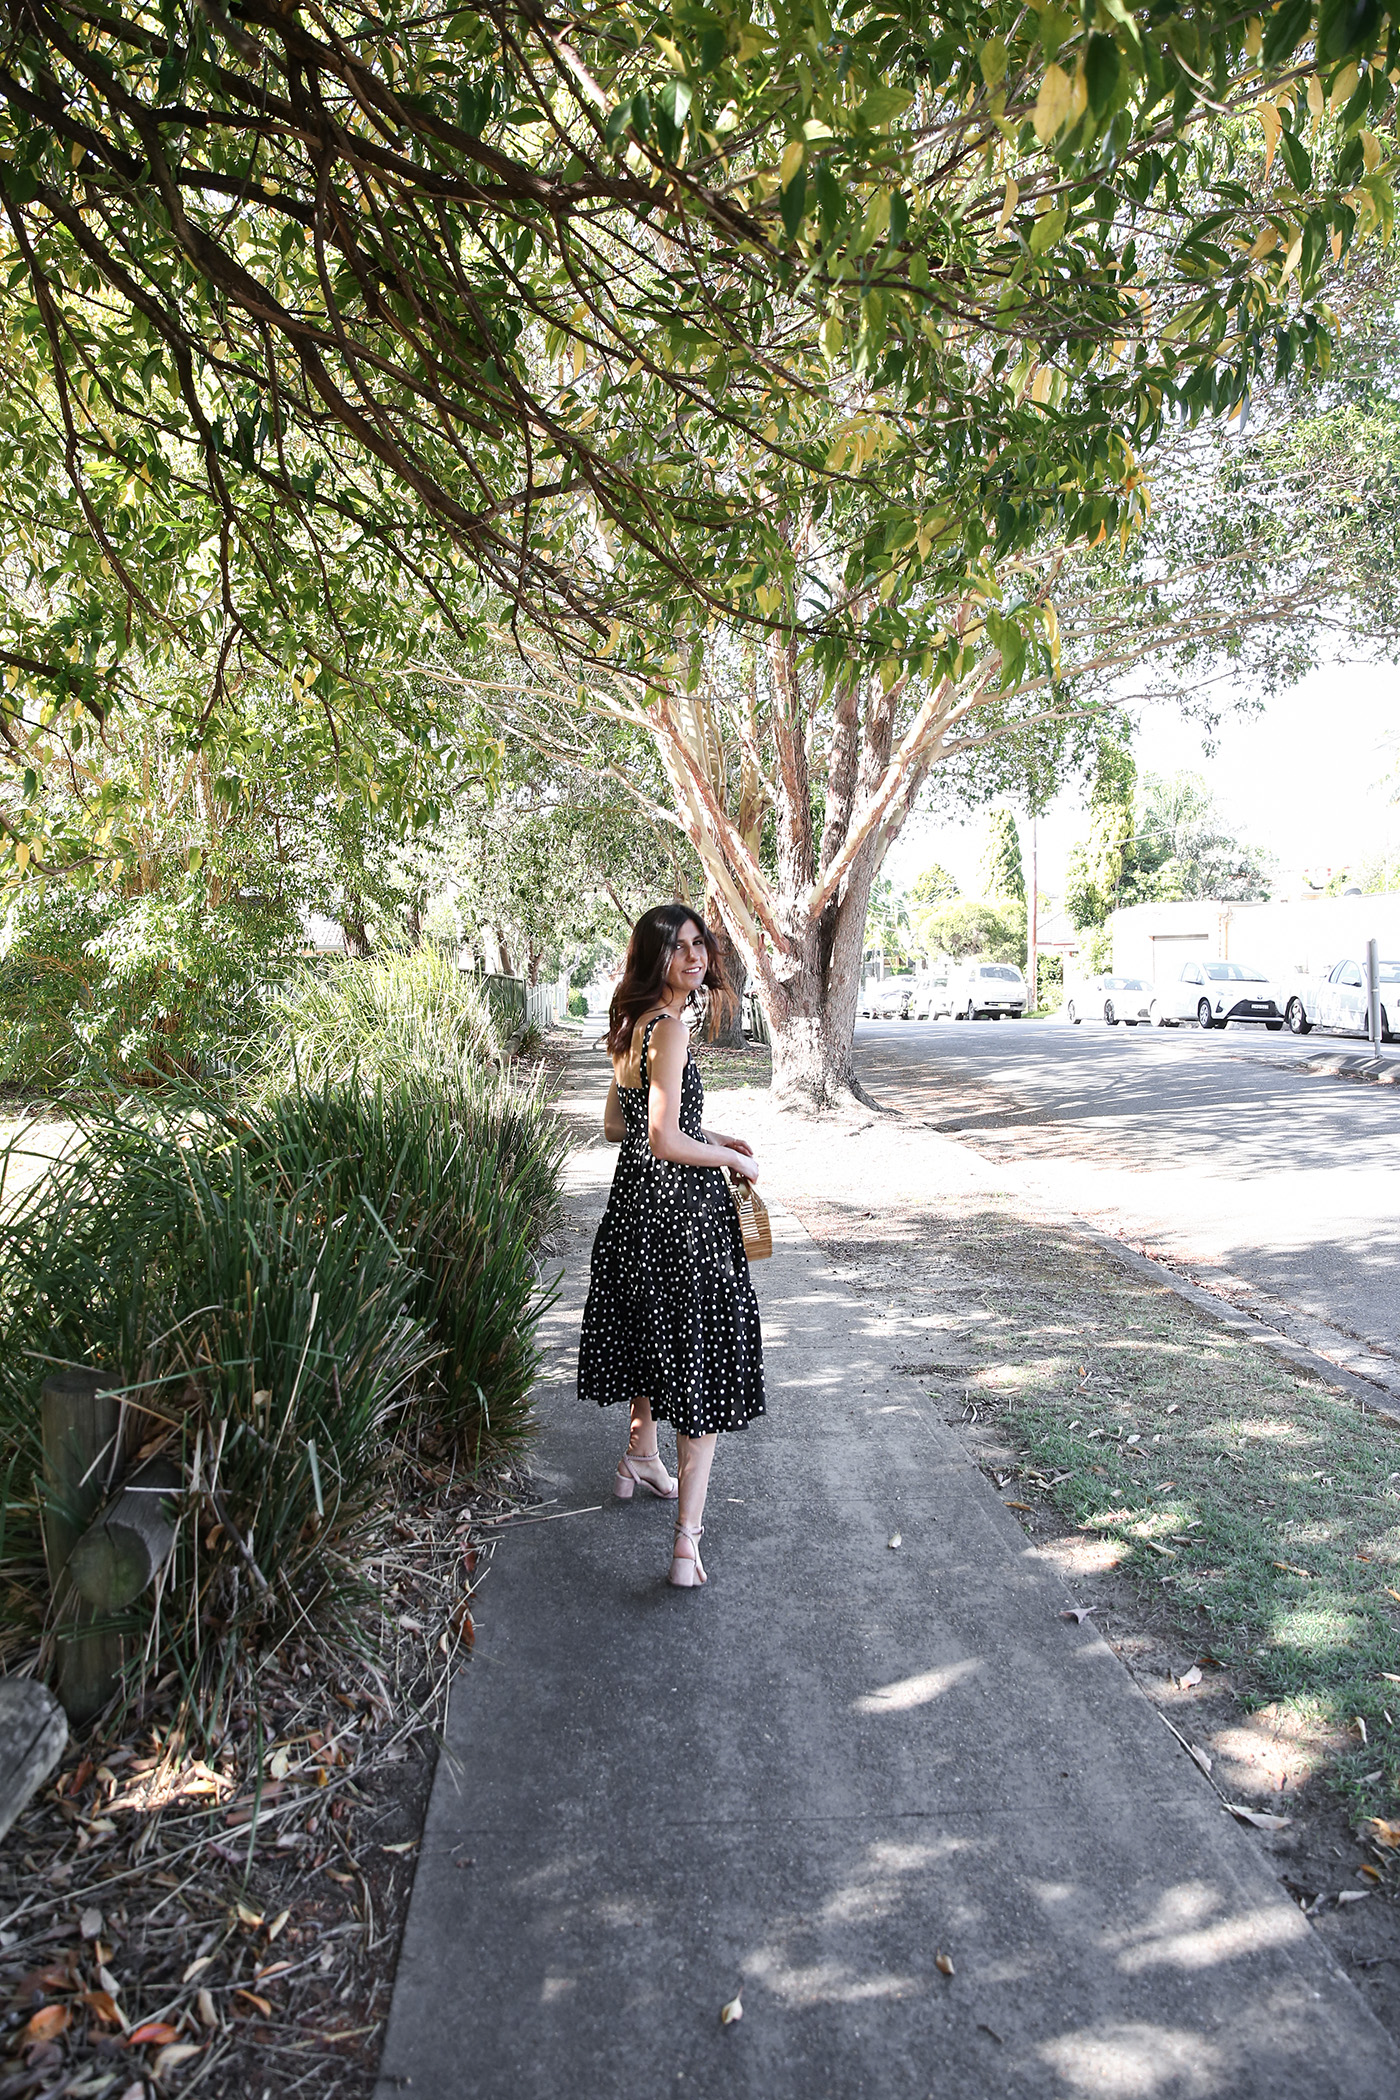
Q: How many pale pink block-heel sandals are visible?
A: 2